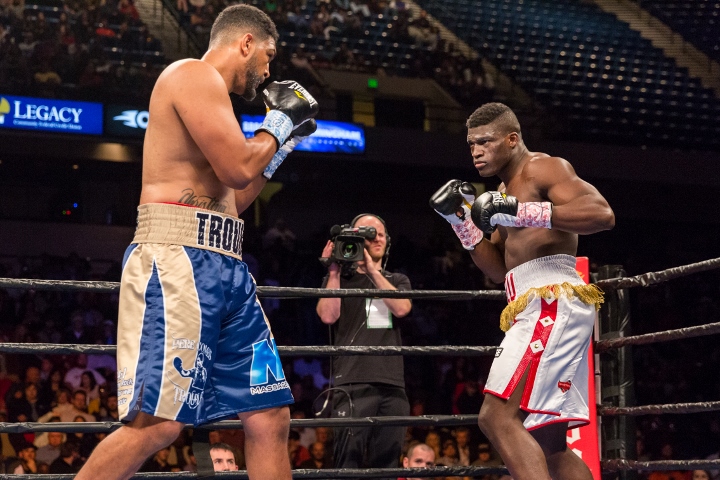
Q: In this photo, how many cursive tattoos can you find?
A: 1